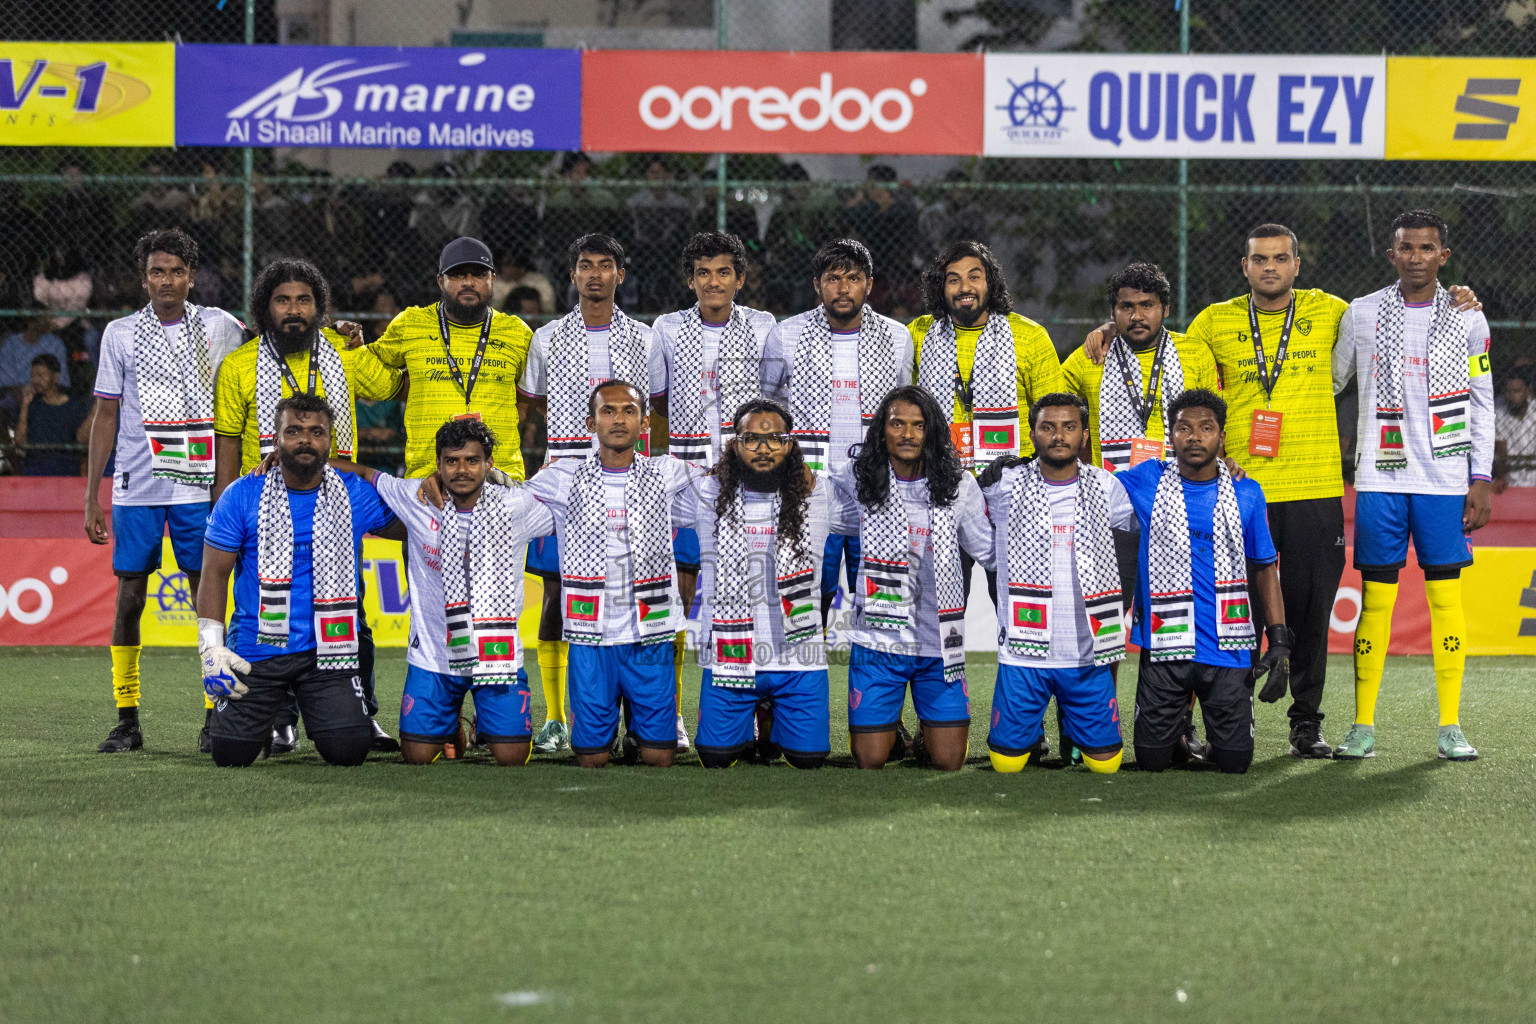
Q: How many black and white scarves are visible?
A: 15